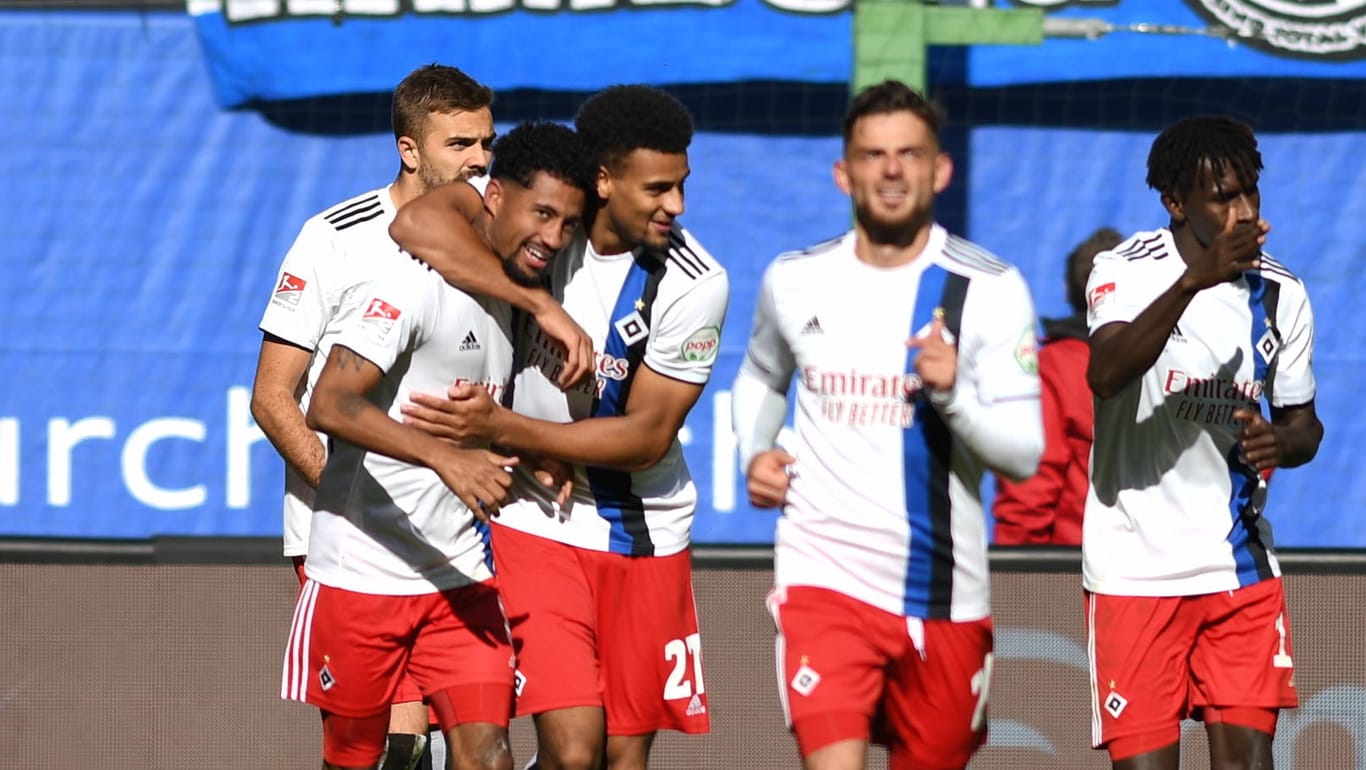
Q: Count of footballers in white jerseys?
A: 5